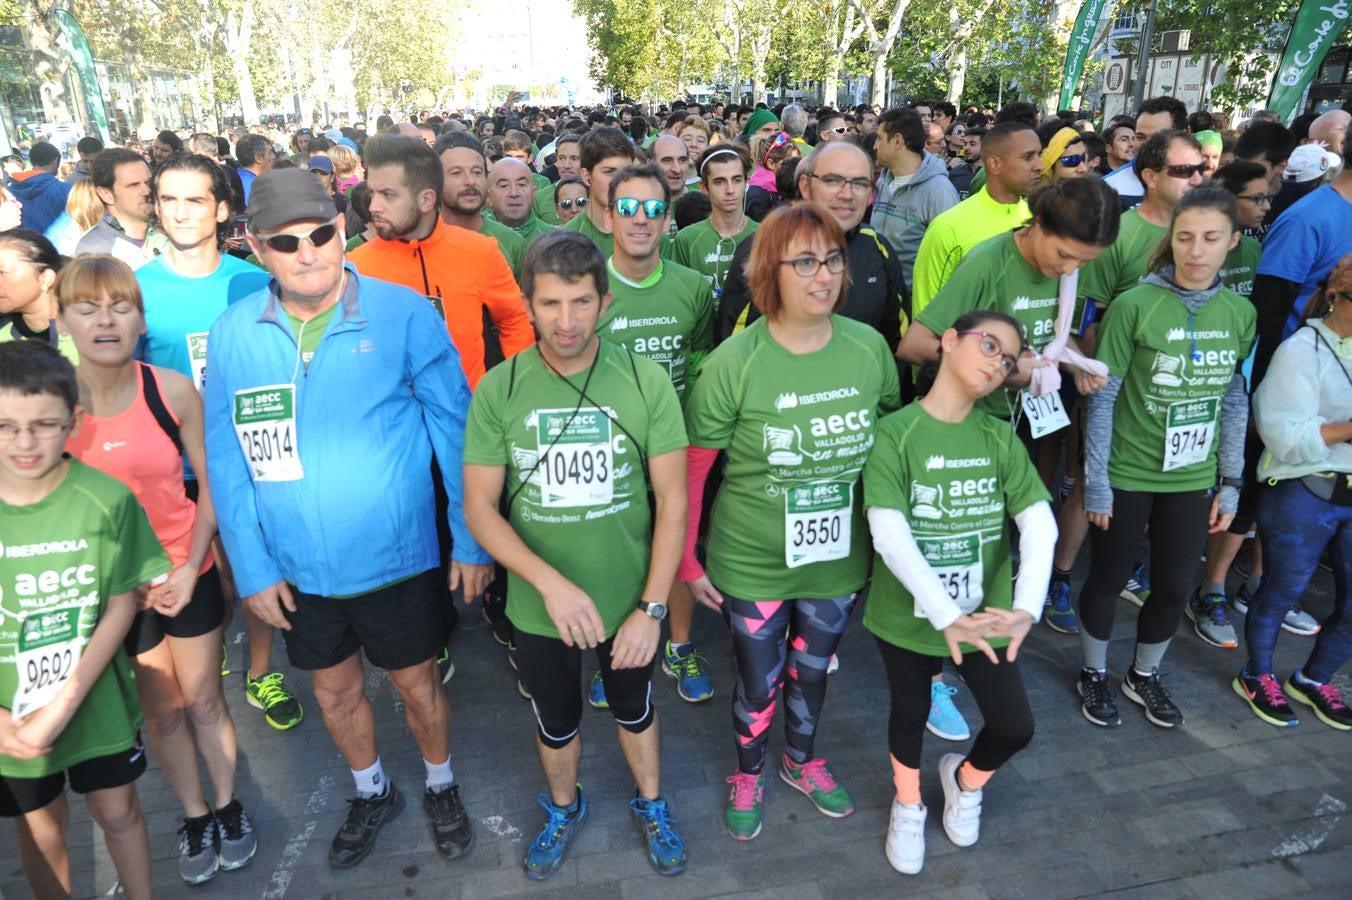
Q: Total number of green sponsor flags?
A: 3